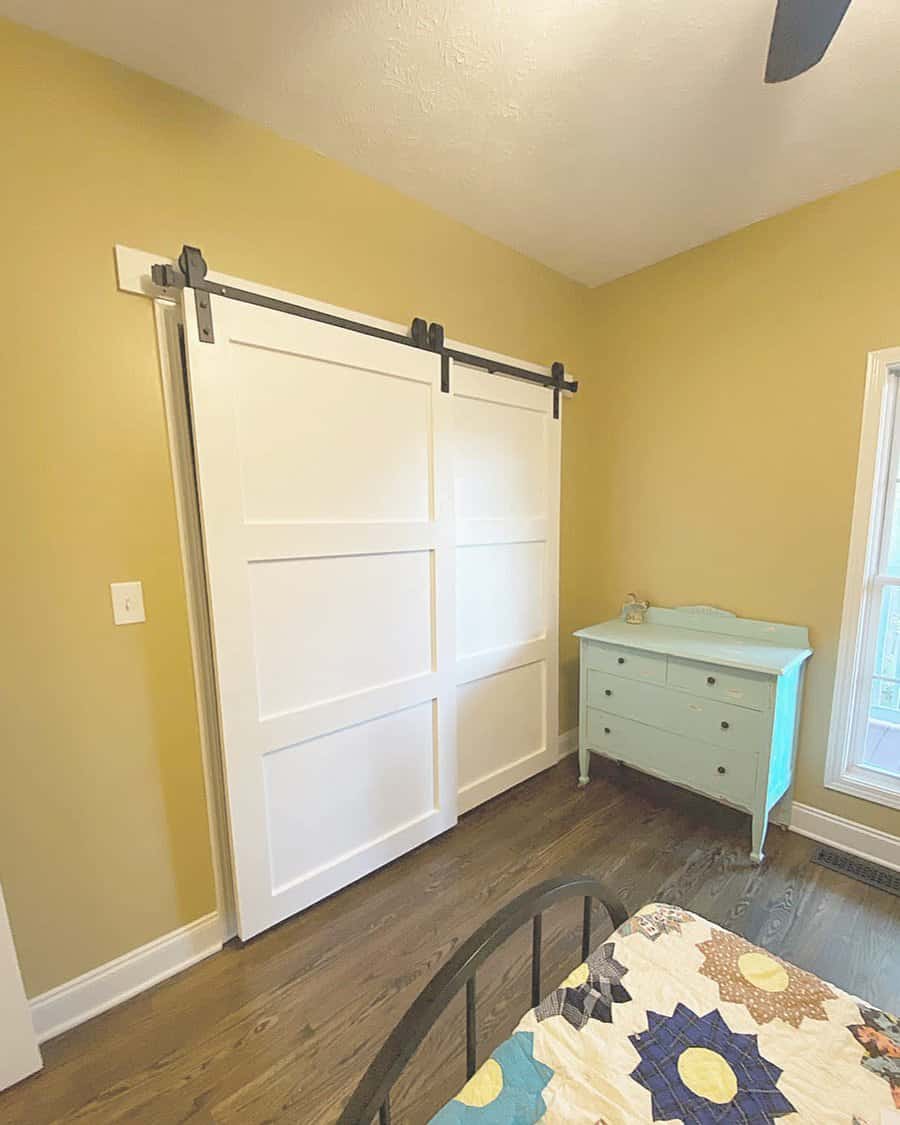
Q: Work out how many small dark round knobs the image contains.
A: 6